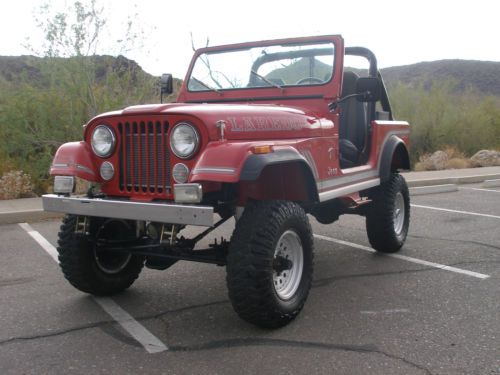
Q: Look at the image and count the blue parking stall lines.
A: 0